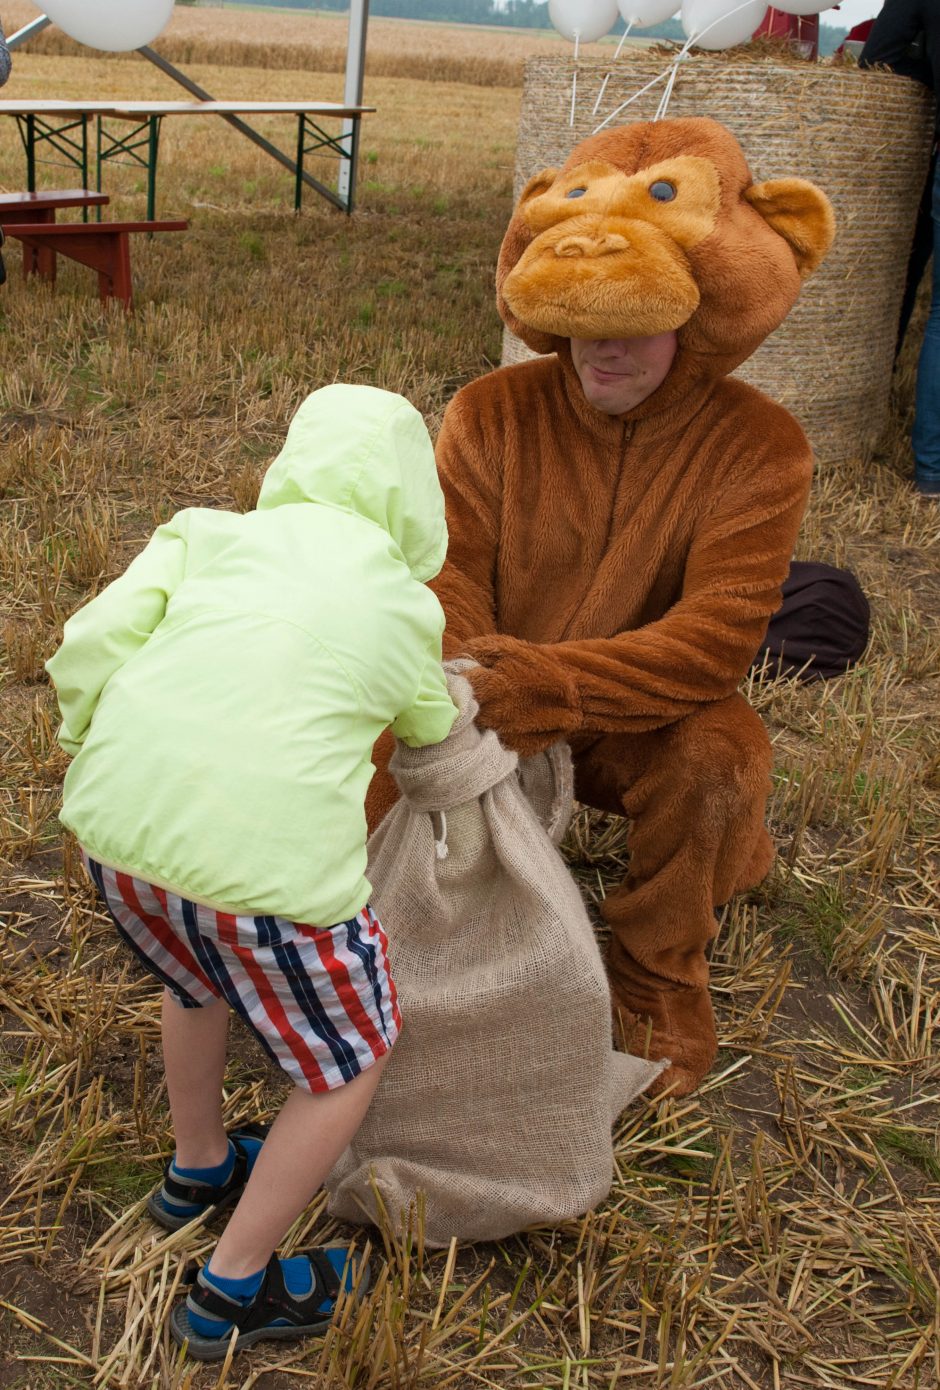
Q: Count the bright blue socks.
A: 2